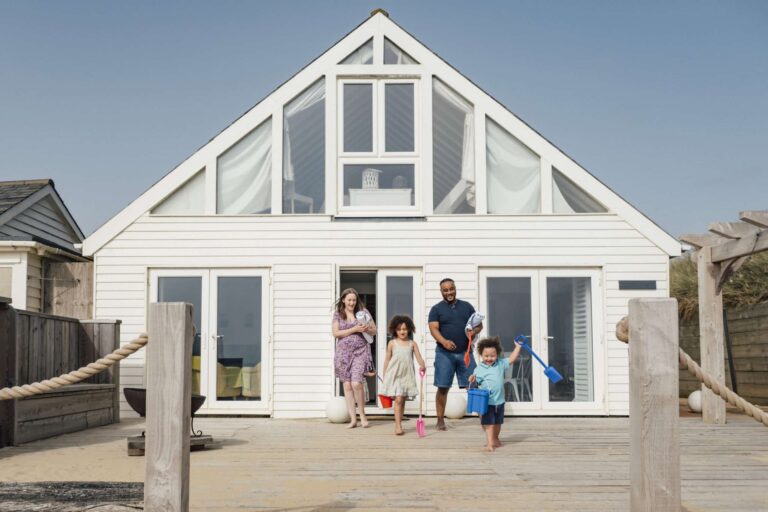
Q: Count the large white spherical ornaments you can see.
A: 3